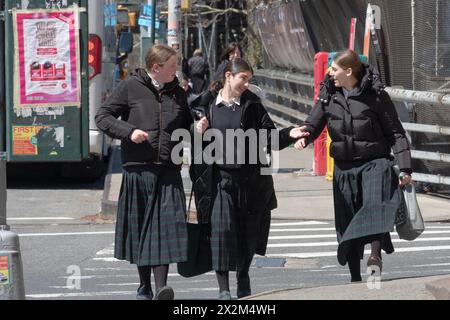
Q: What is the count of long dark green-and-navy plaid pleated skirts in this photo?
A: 3